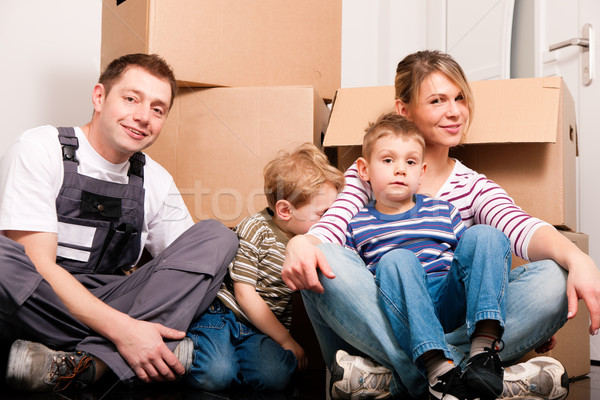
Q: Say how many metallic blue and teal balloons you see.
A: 0